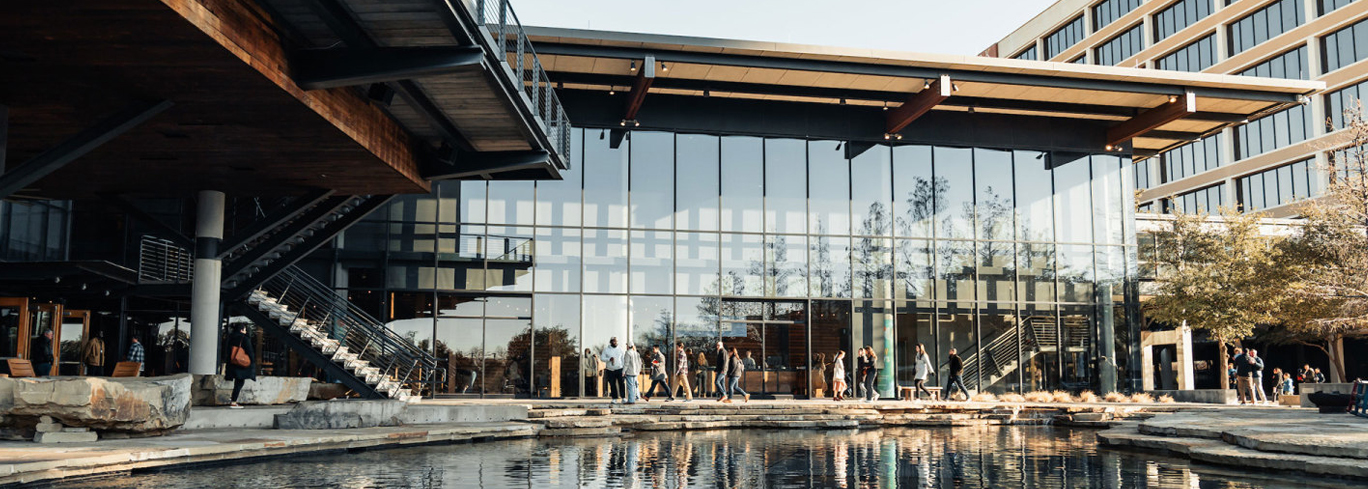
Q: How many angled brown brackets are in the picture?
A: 3